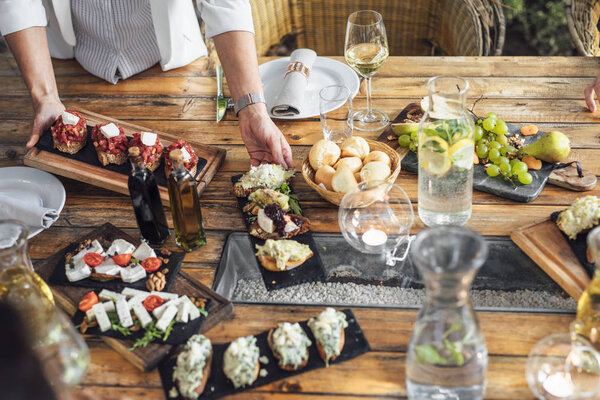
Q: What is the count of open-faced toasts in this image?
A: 13